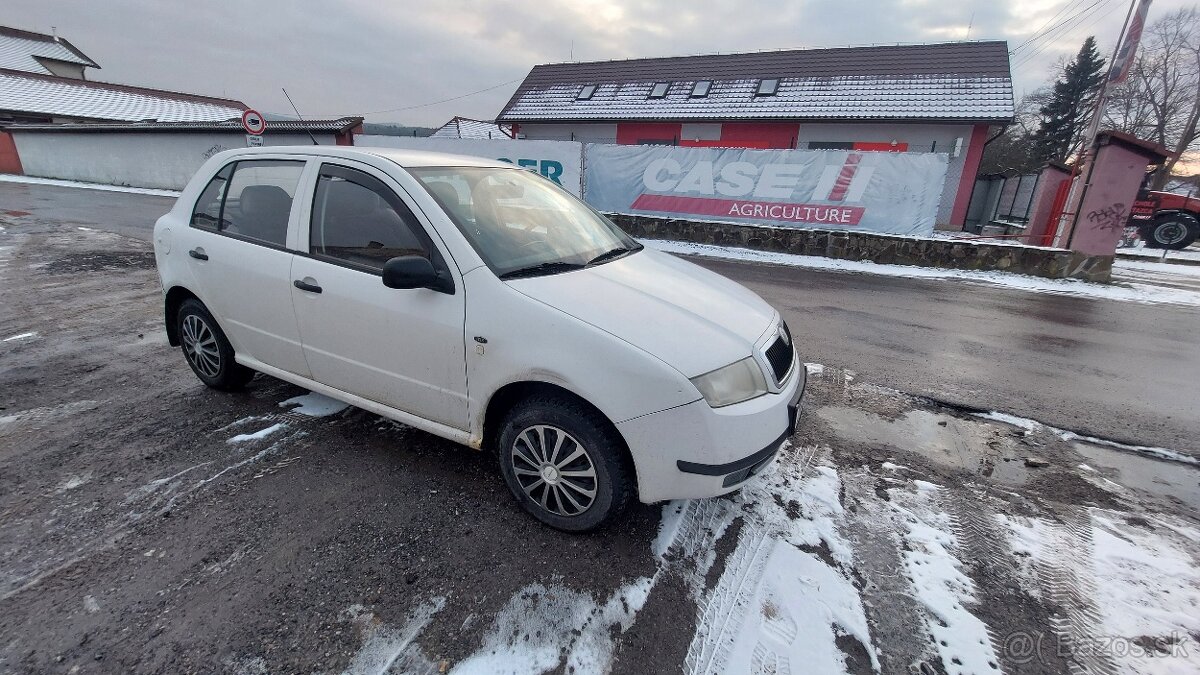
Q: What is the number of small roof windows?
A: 4